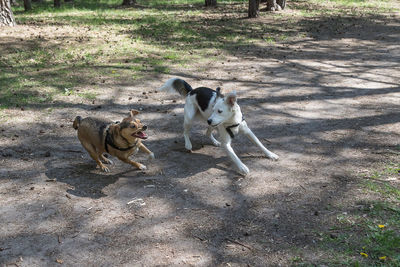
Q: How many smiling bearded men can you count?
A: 0